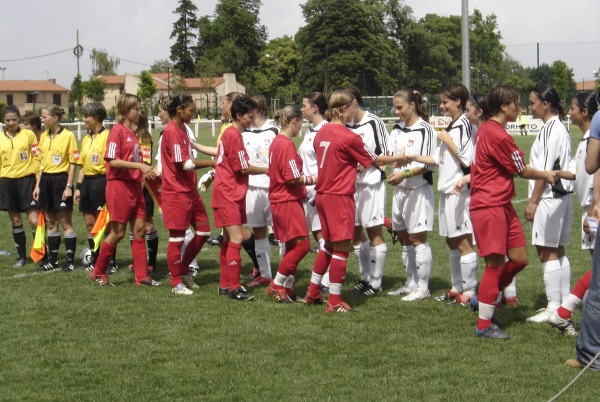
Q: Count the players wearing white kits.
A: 9